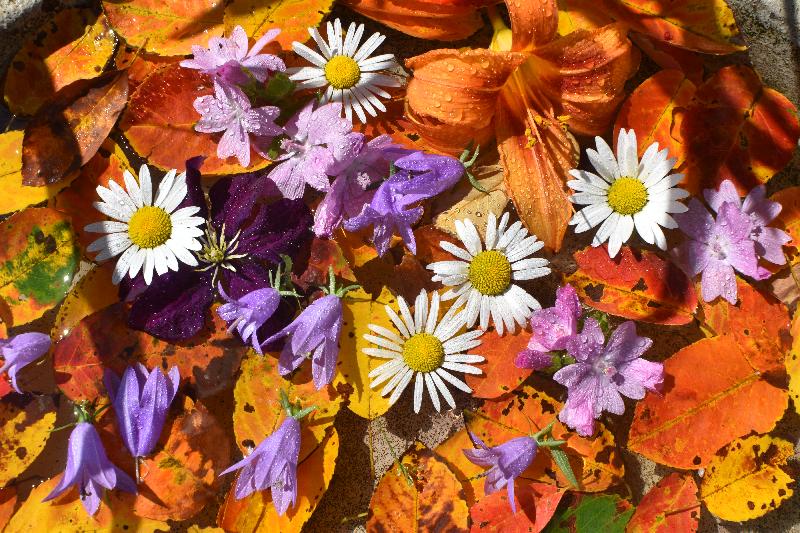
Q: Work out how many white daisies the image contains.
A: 5